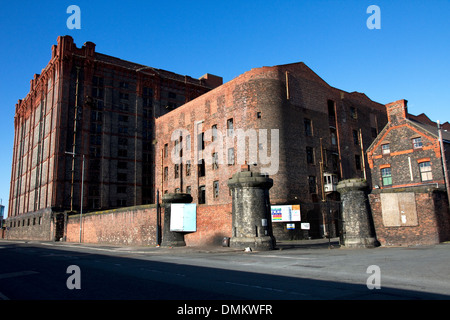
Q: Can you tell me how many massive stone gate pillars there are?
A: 3